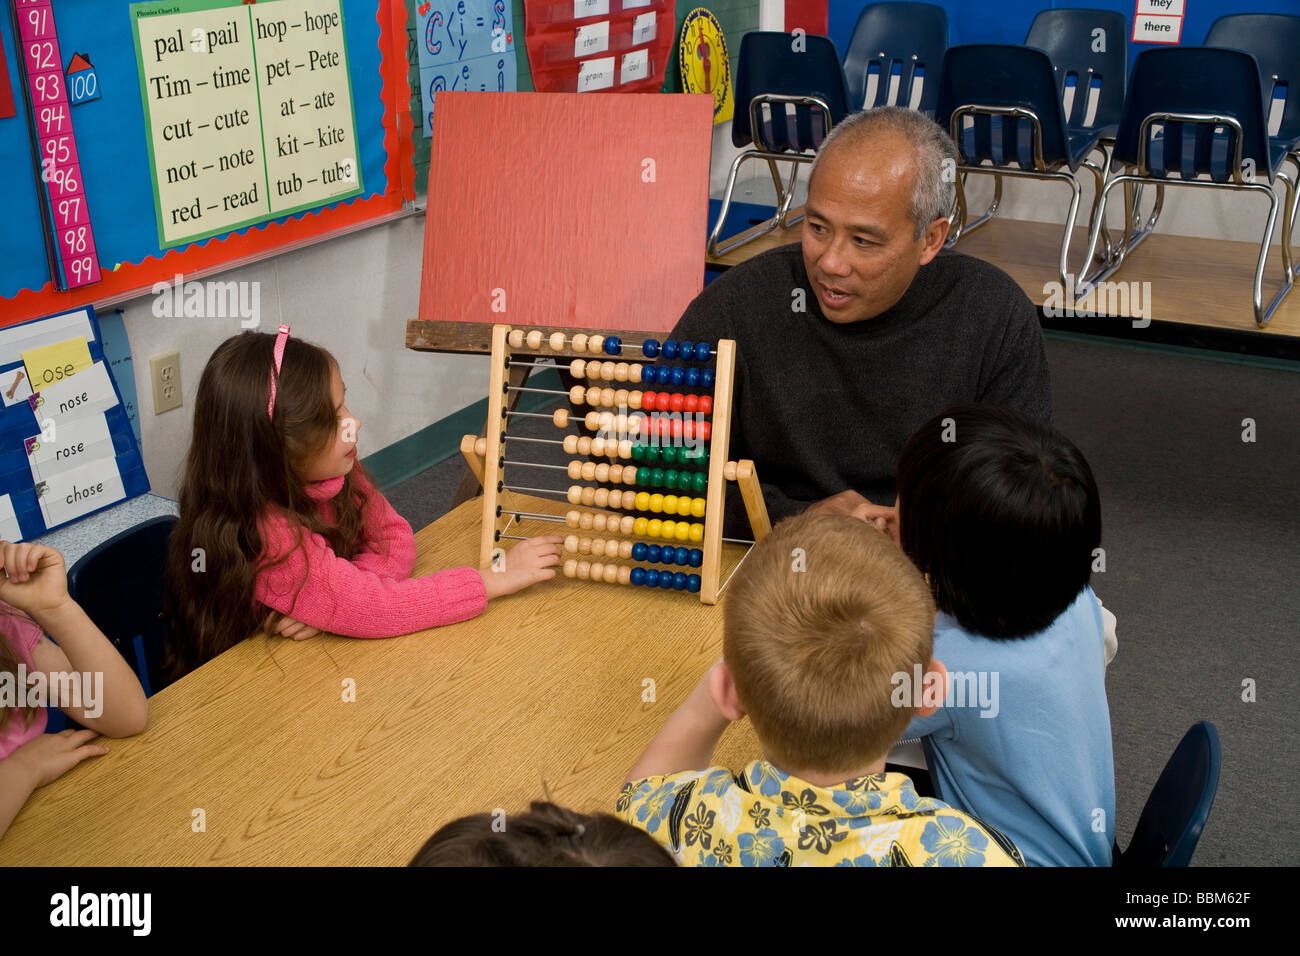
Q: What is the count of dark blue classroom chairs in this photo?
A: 8